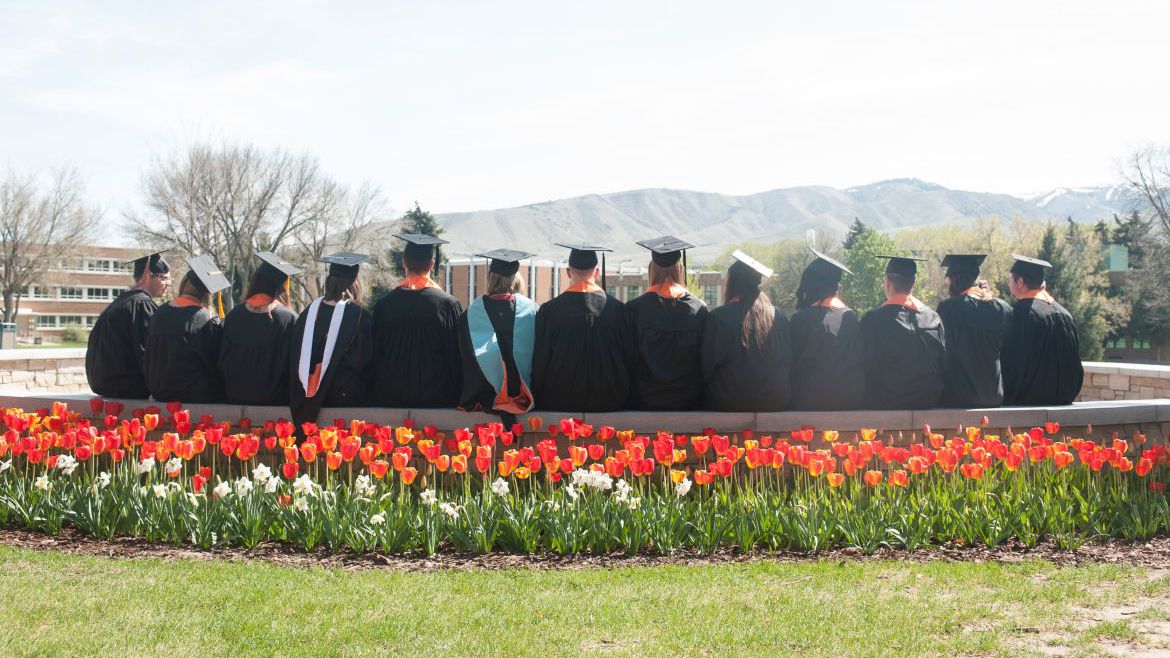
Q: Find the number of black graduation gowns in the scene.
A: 13